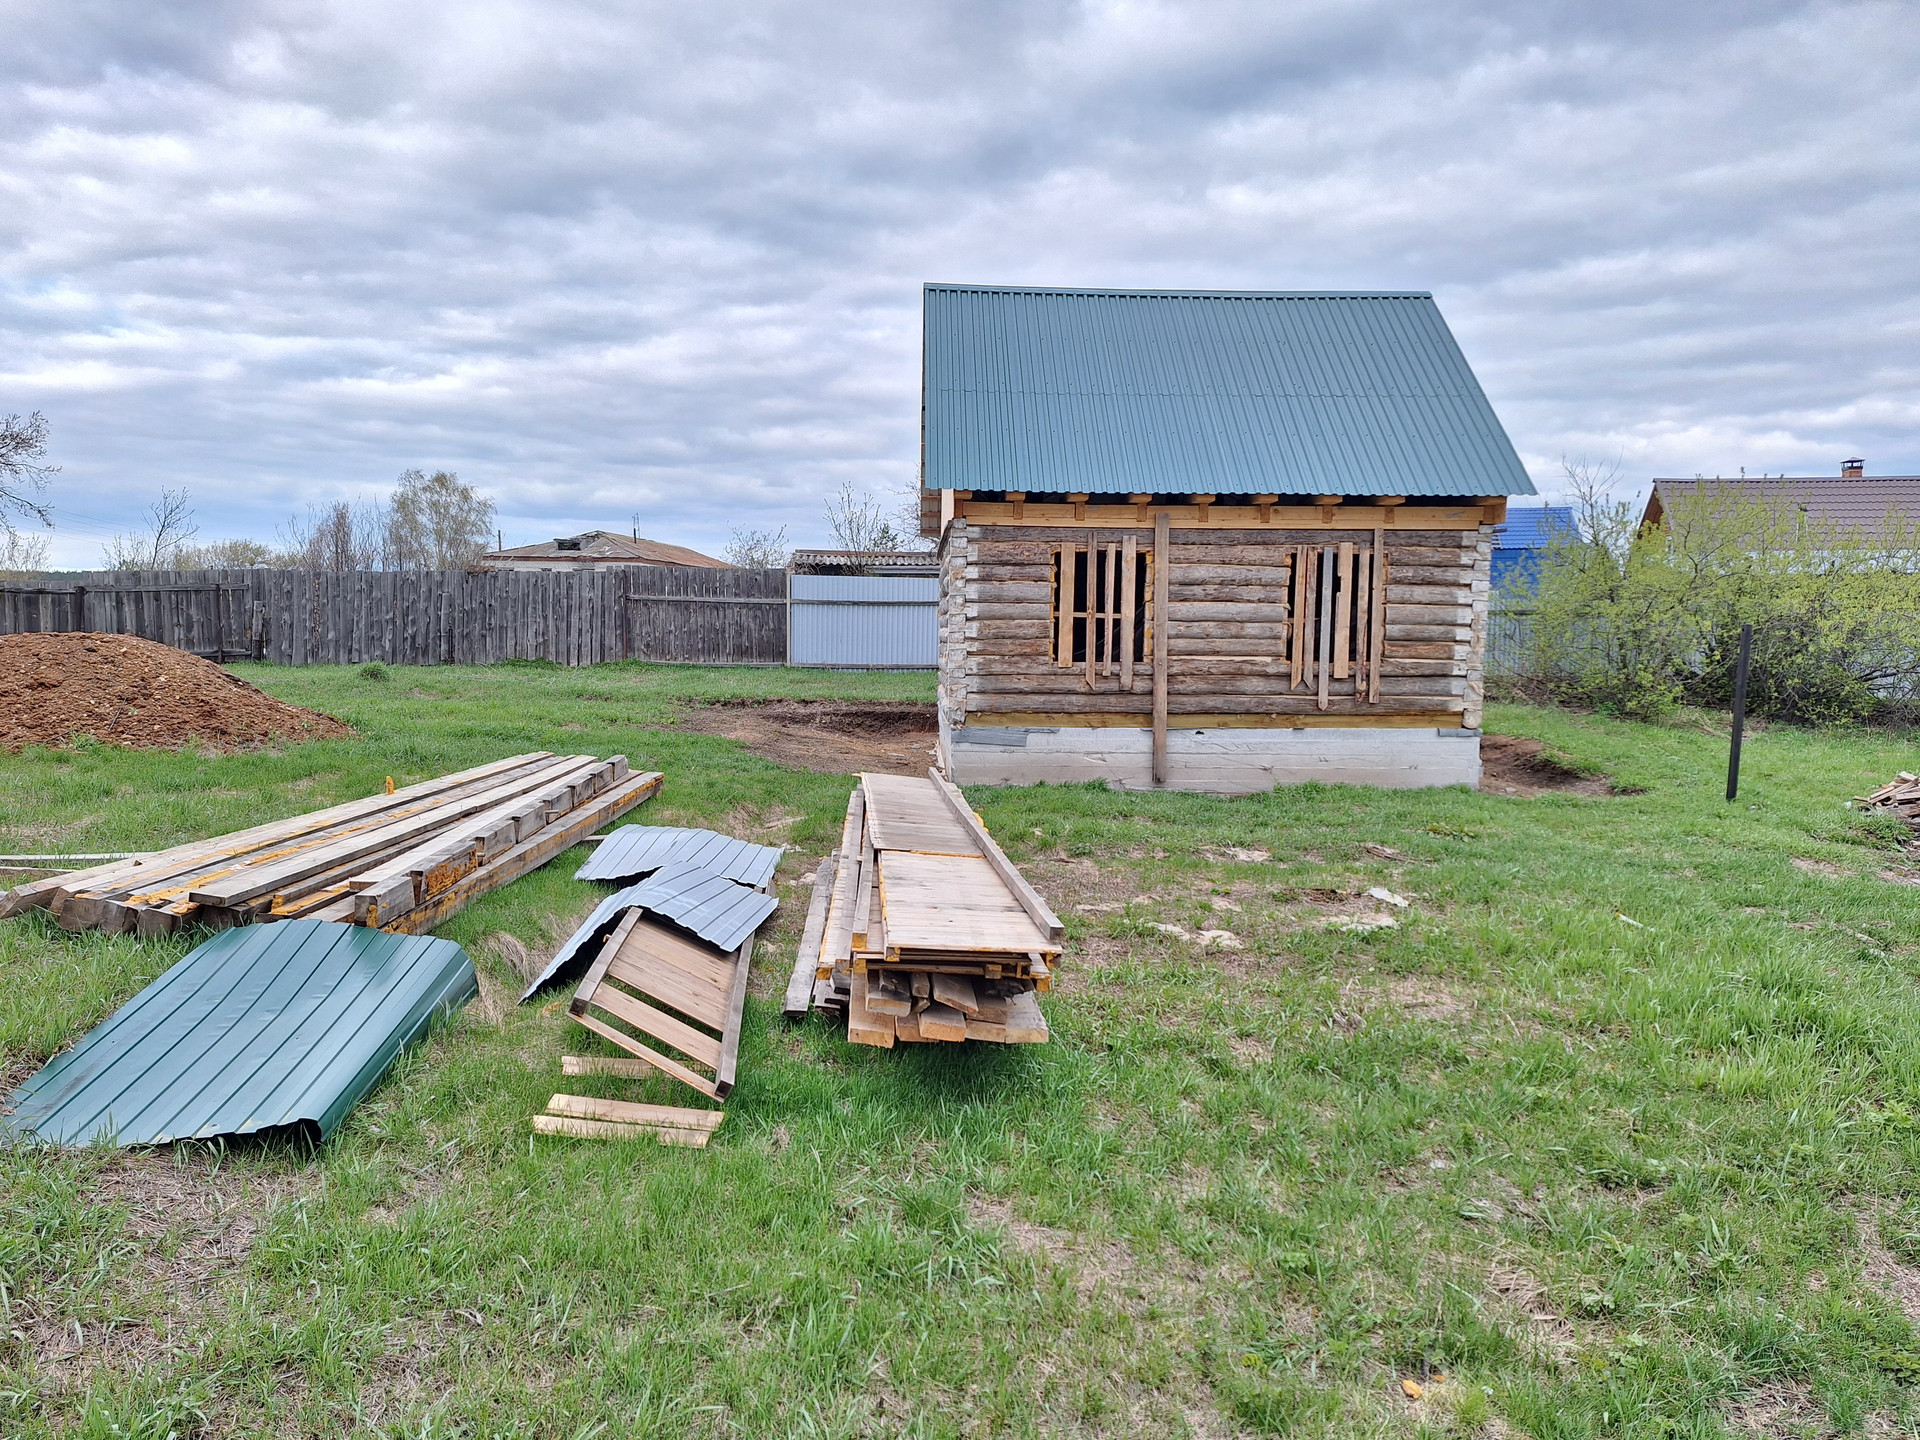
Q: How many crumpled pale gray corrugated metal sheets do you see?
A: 2